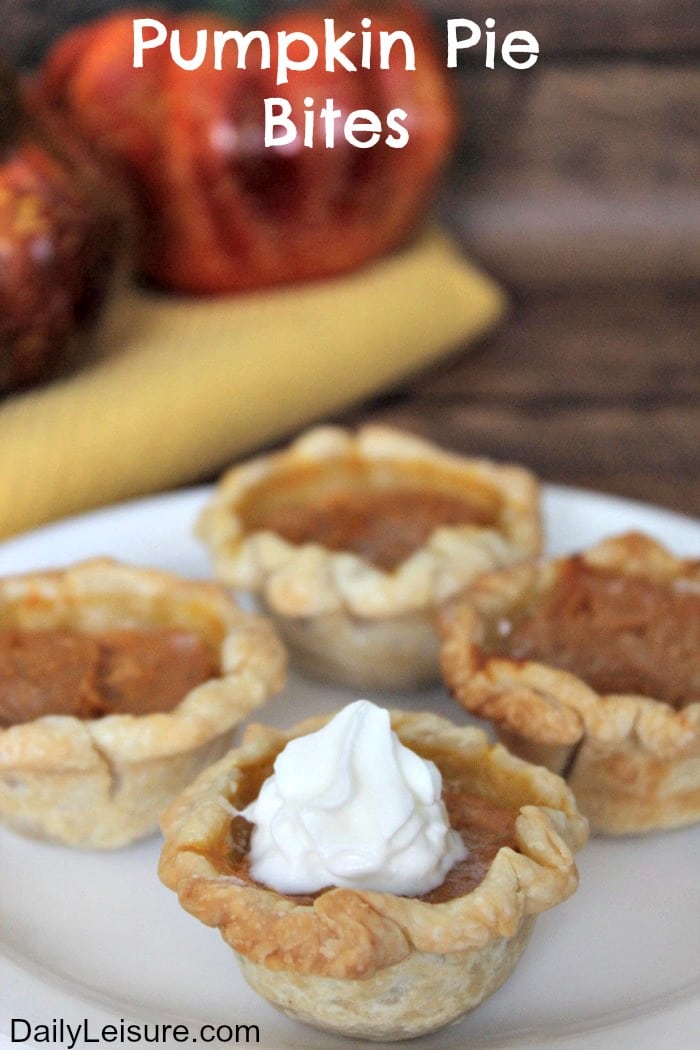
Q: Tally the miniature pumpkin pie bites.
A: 4